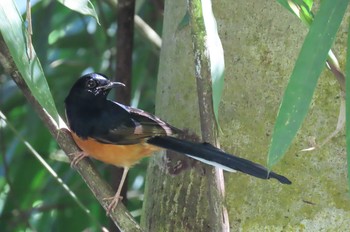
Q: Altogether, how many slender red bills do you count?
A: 0